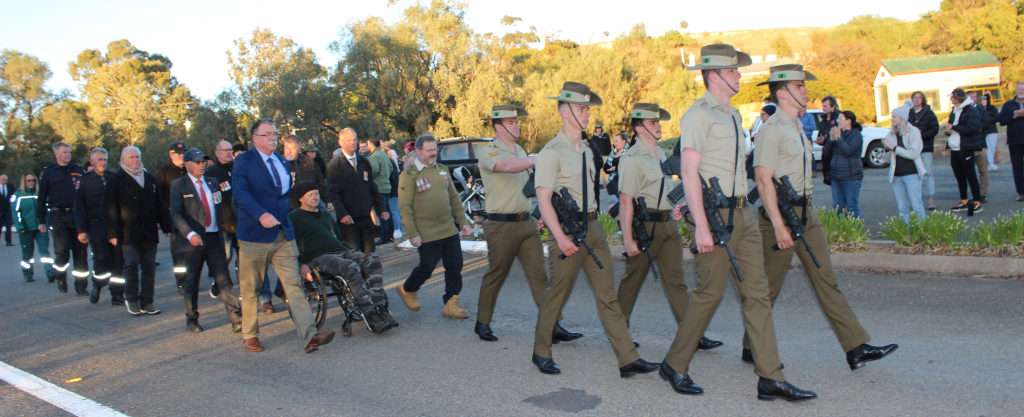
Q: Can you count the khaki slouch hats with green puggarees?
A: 5